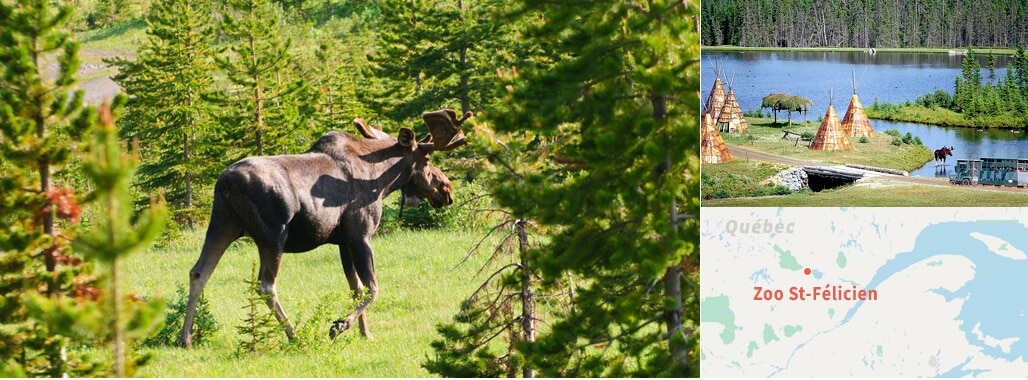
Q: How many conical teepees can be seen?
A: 5